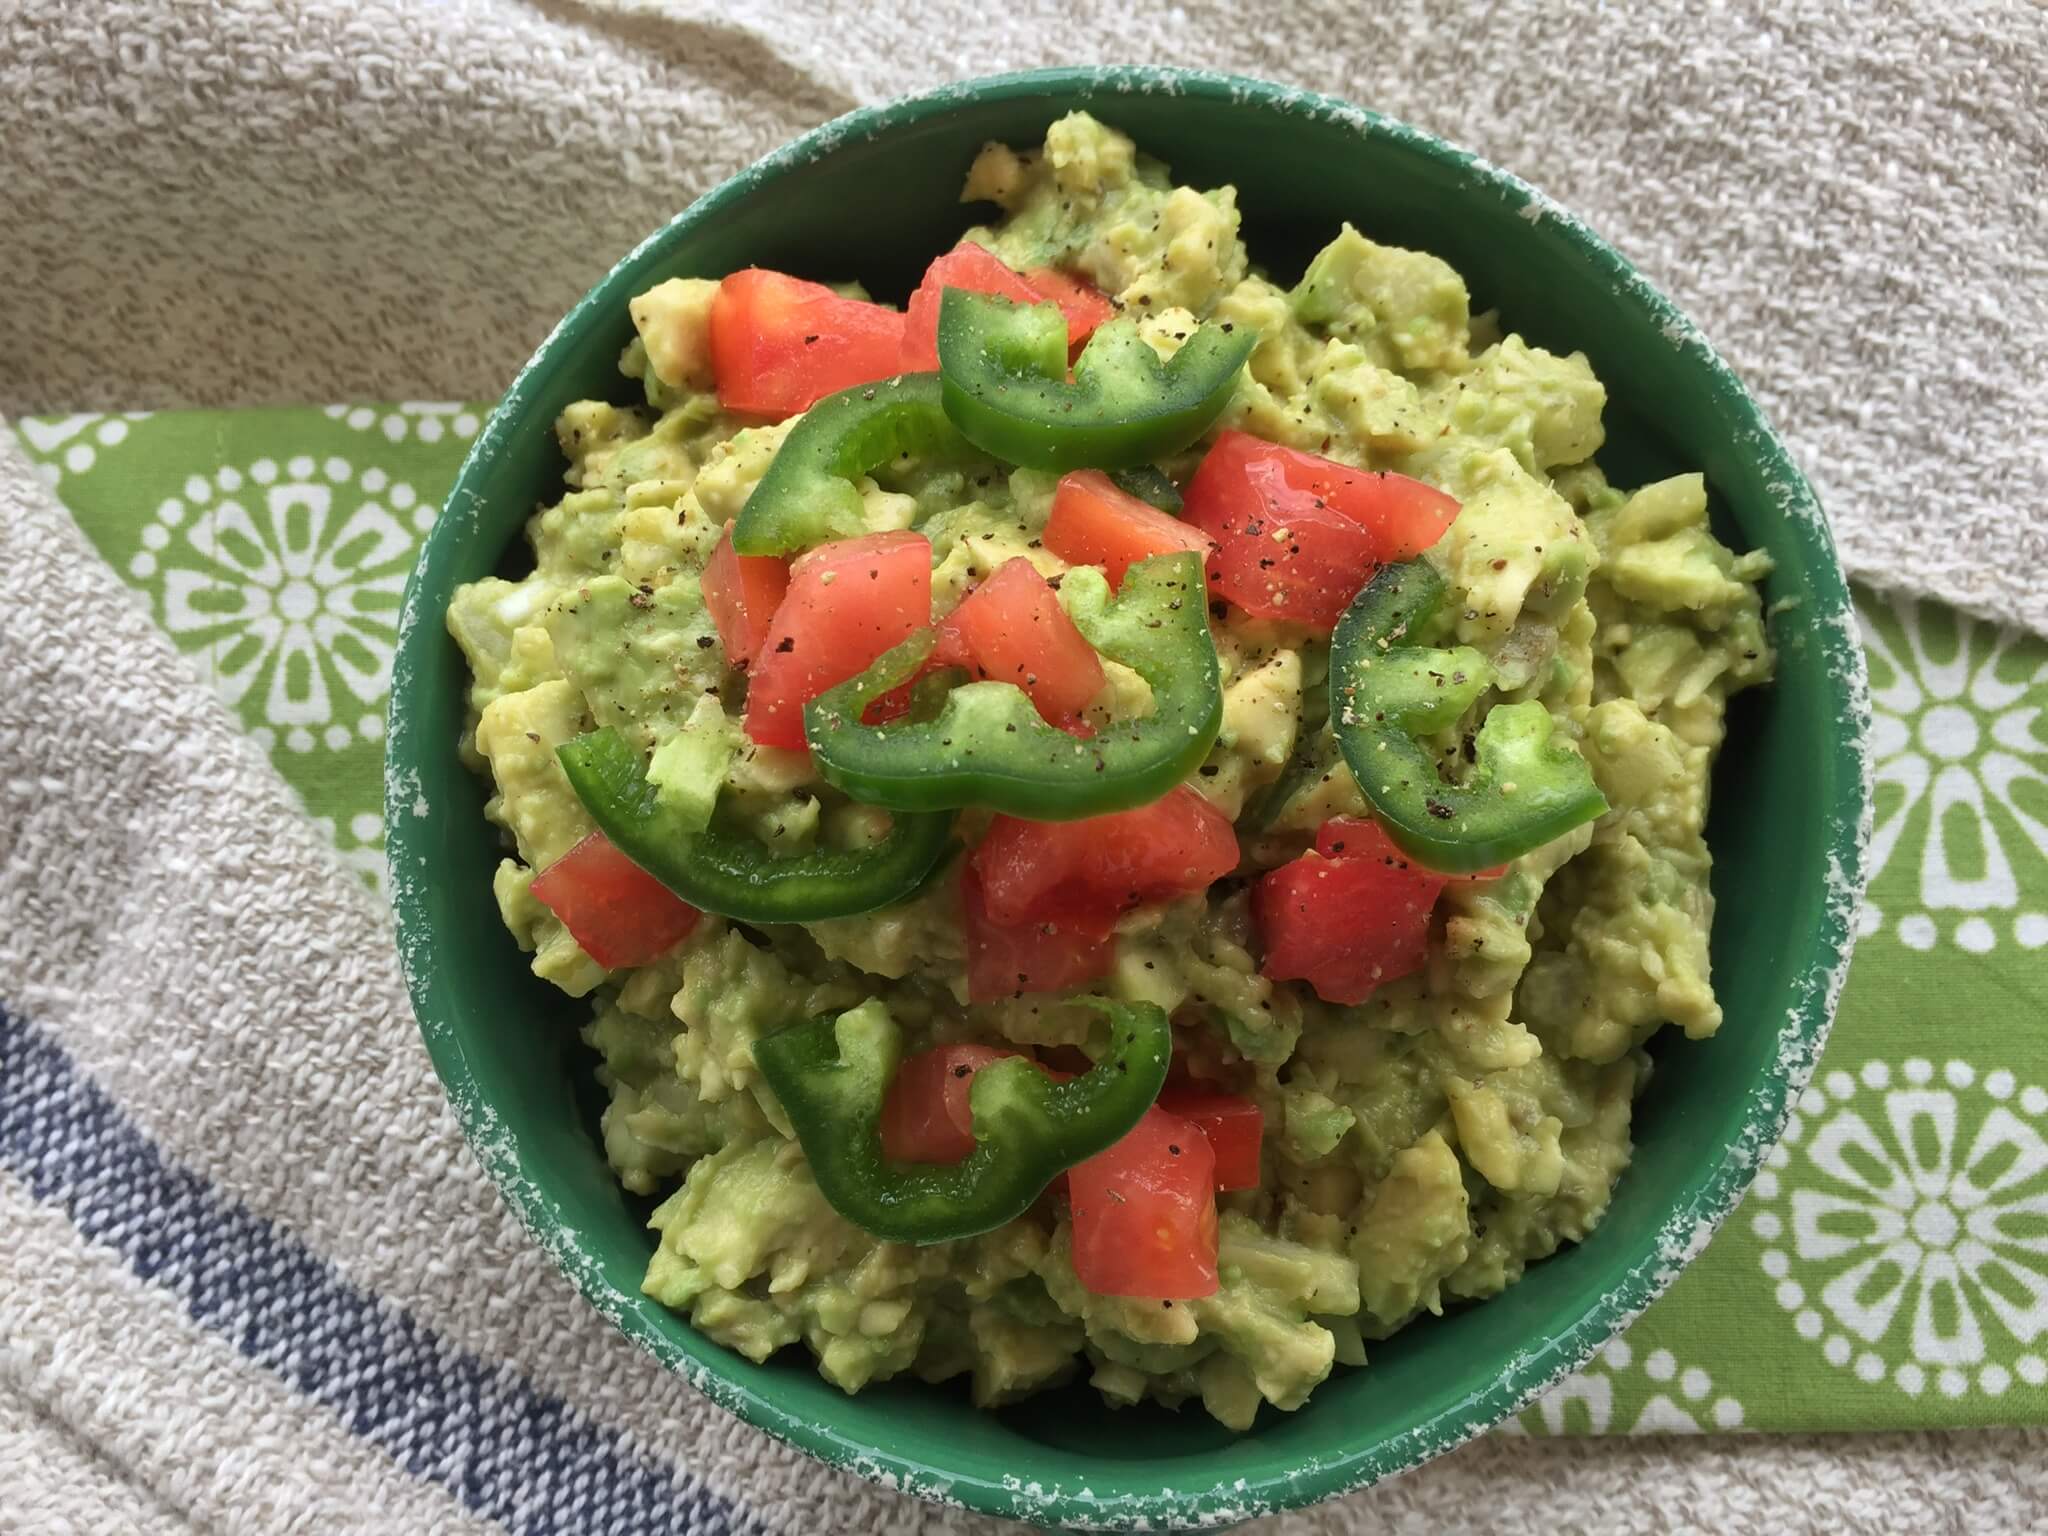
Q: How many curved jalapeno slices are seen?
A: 6